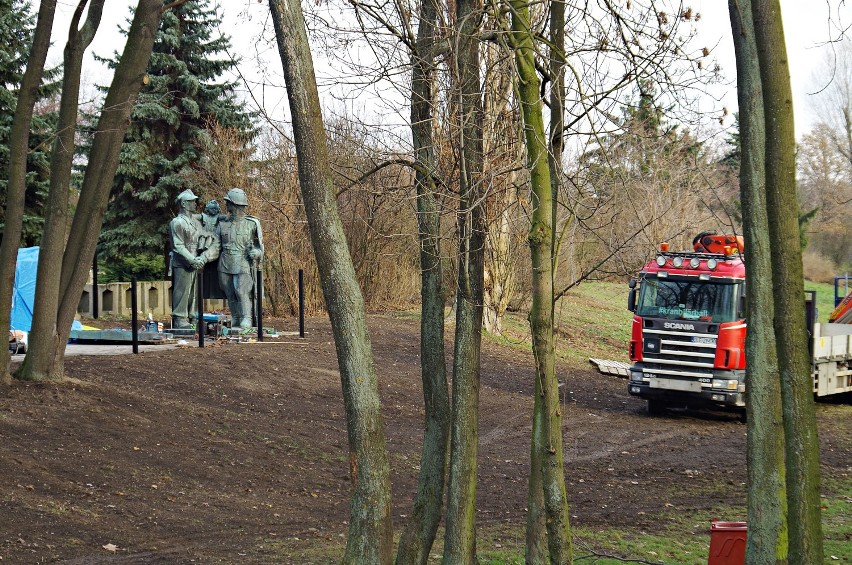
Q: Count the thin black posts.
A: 5